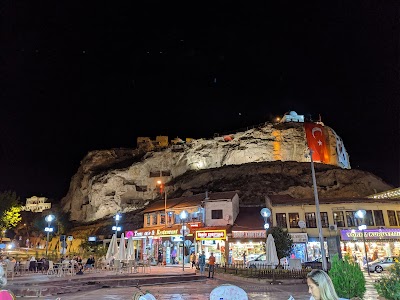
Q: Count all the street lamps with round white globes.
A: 5